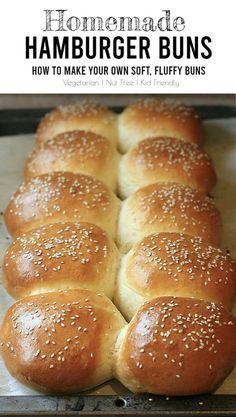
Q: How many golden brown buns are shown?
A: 10